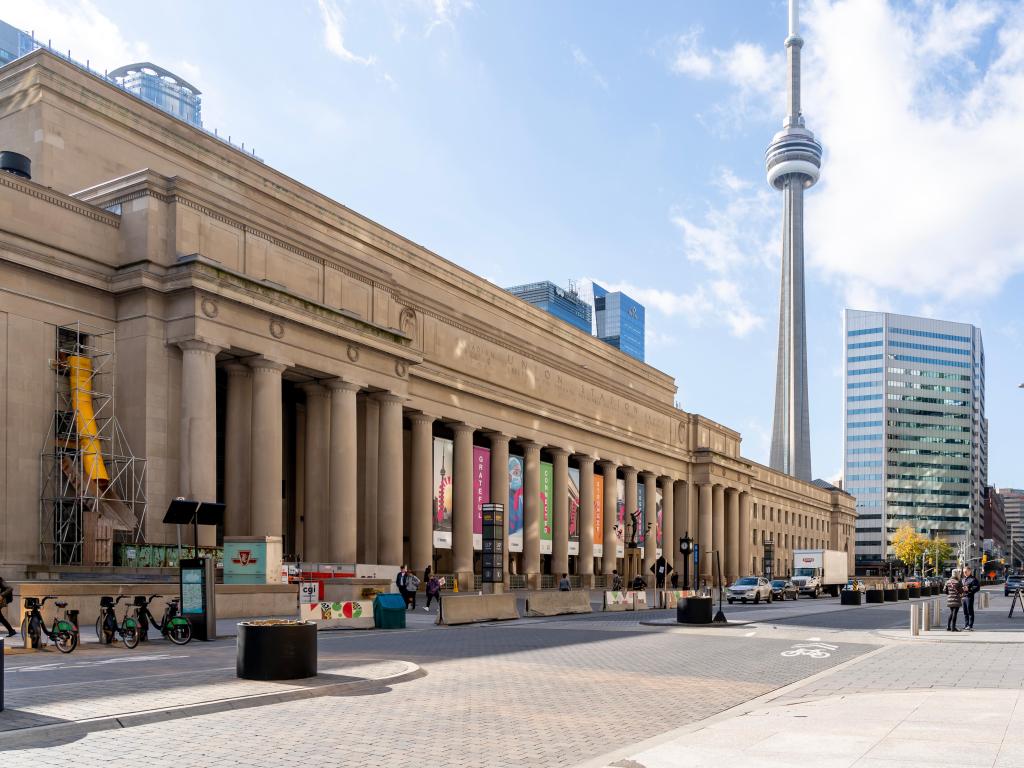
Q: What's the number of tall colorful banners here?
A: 9